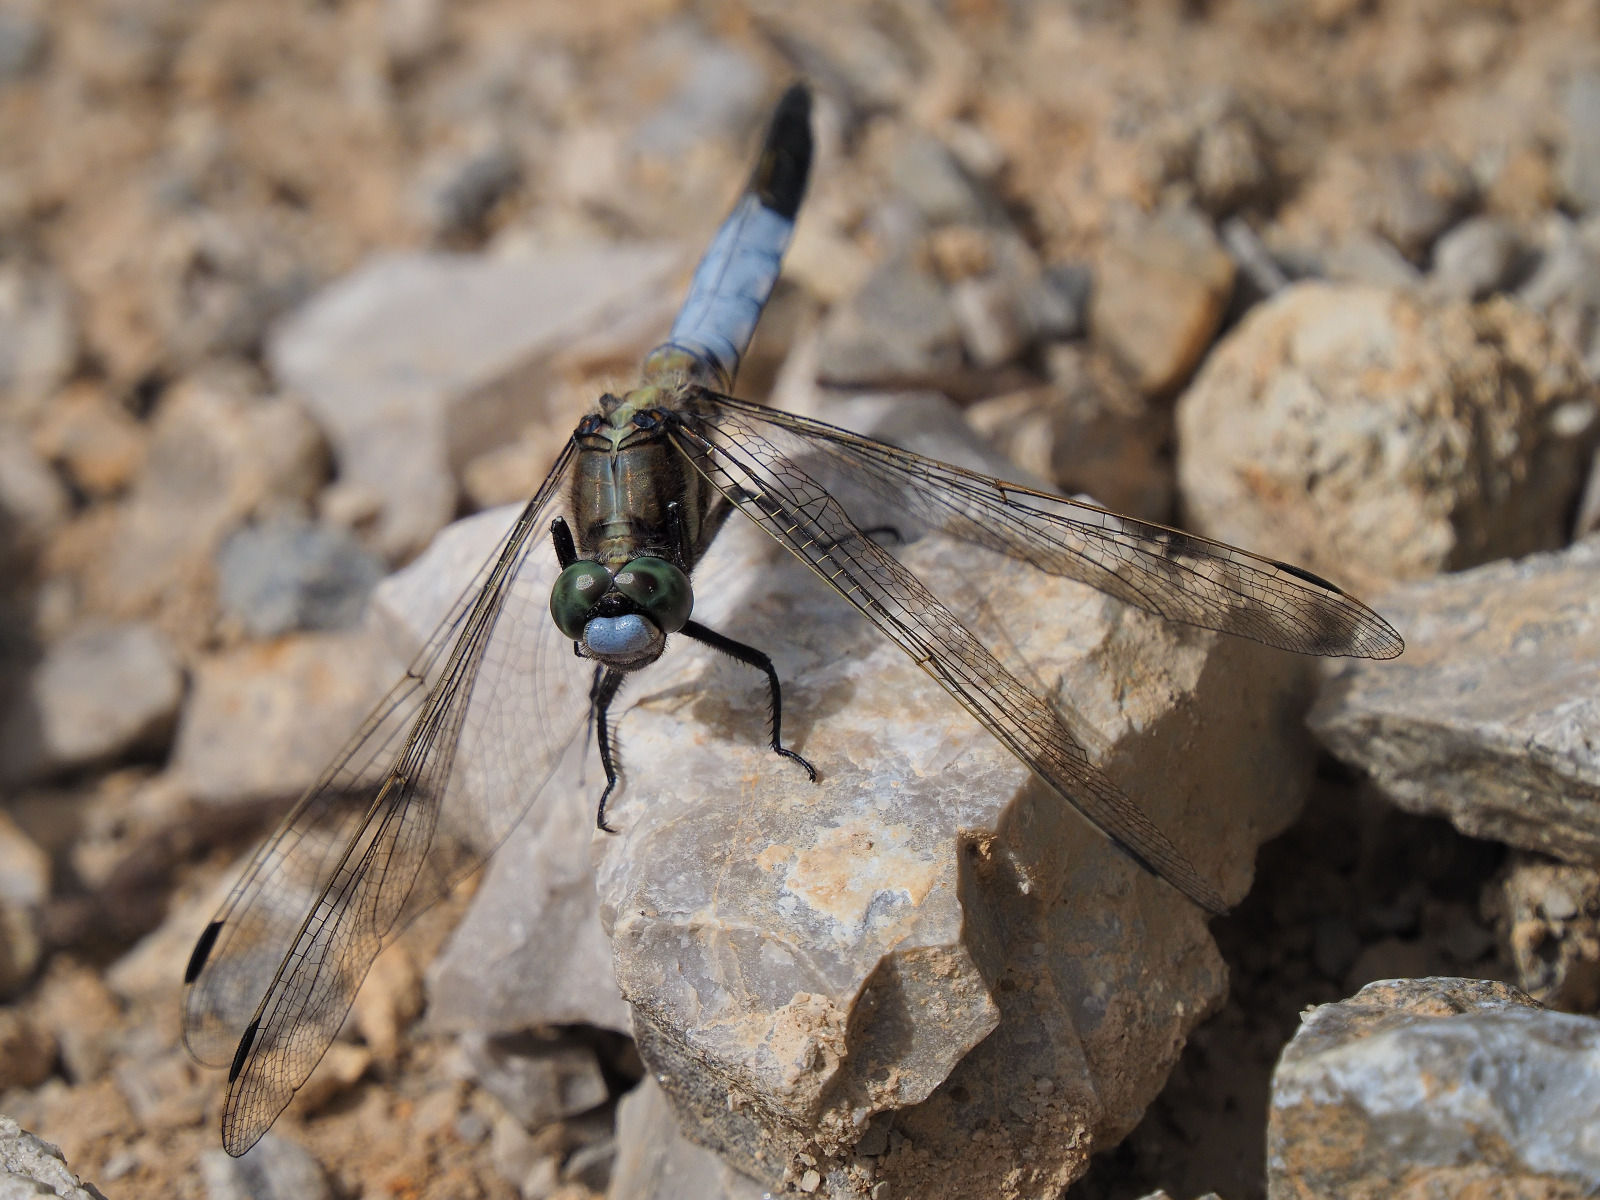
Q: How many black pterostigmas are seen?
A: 4